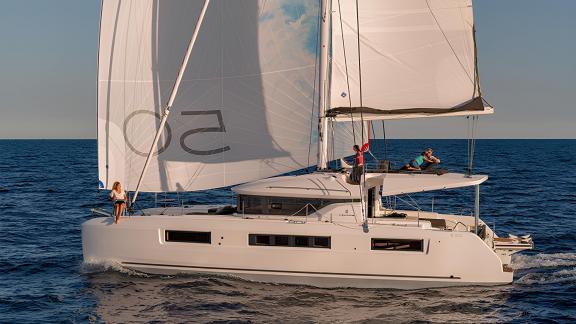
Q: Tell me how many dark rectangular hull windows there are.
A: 3